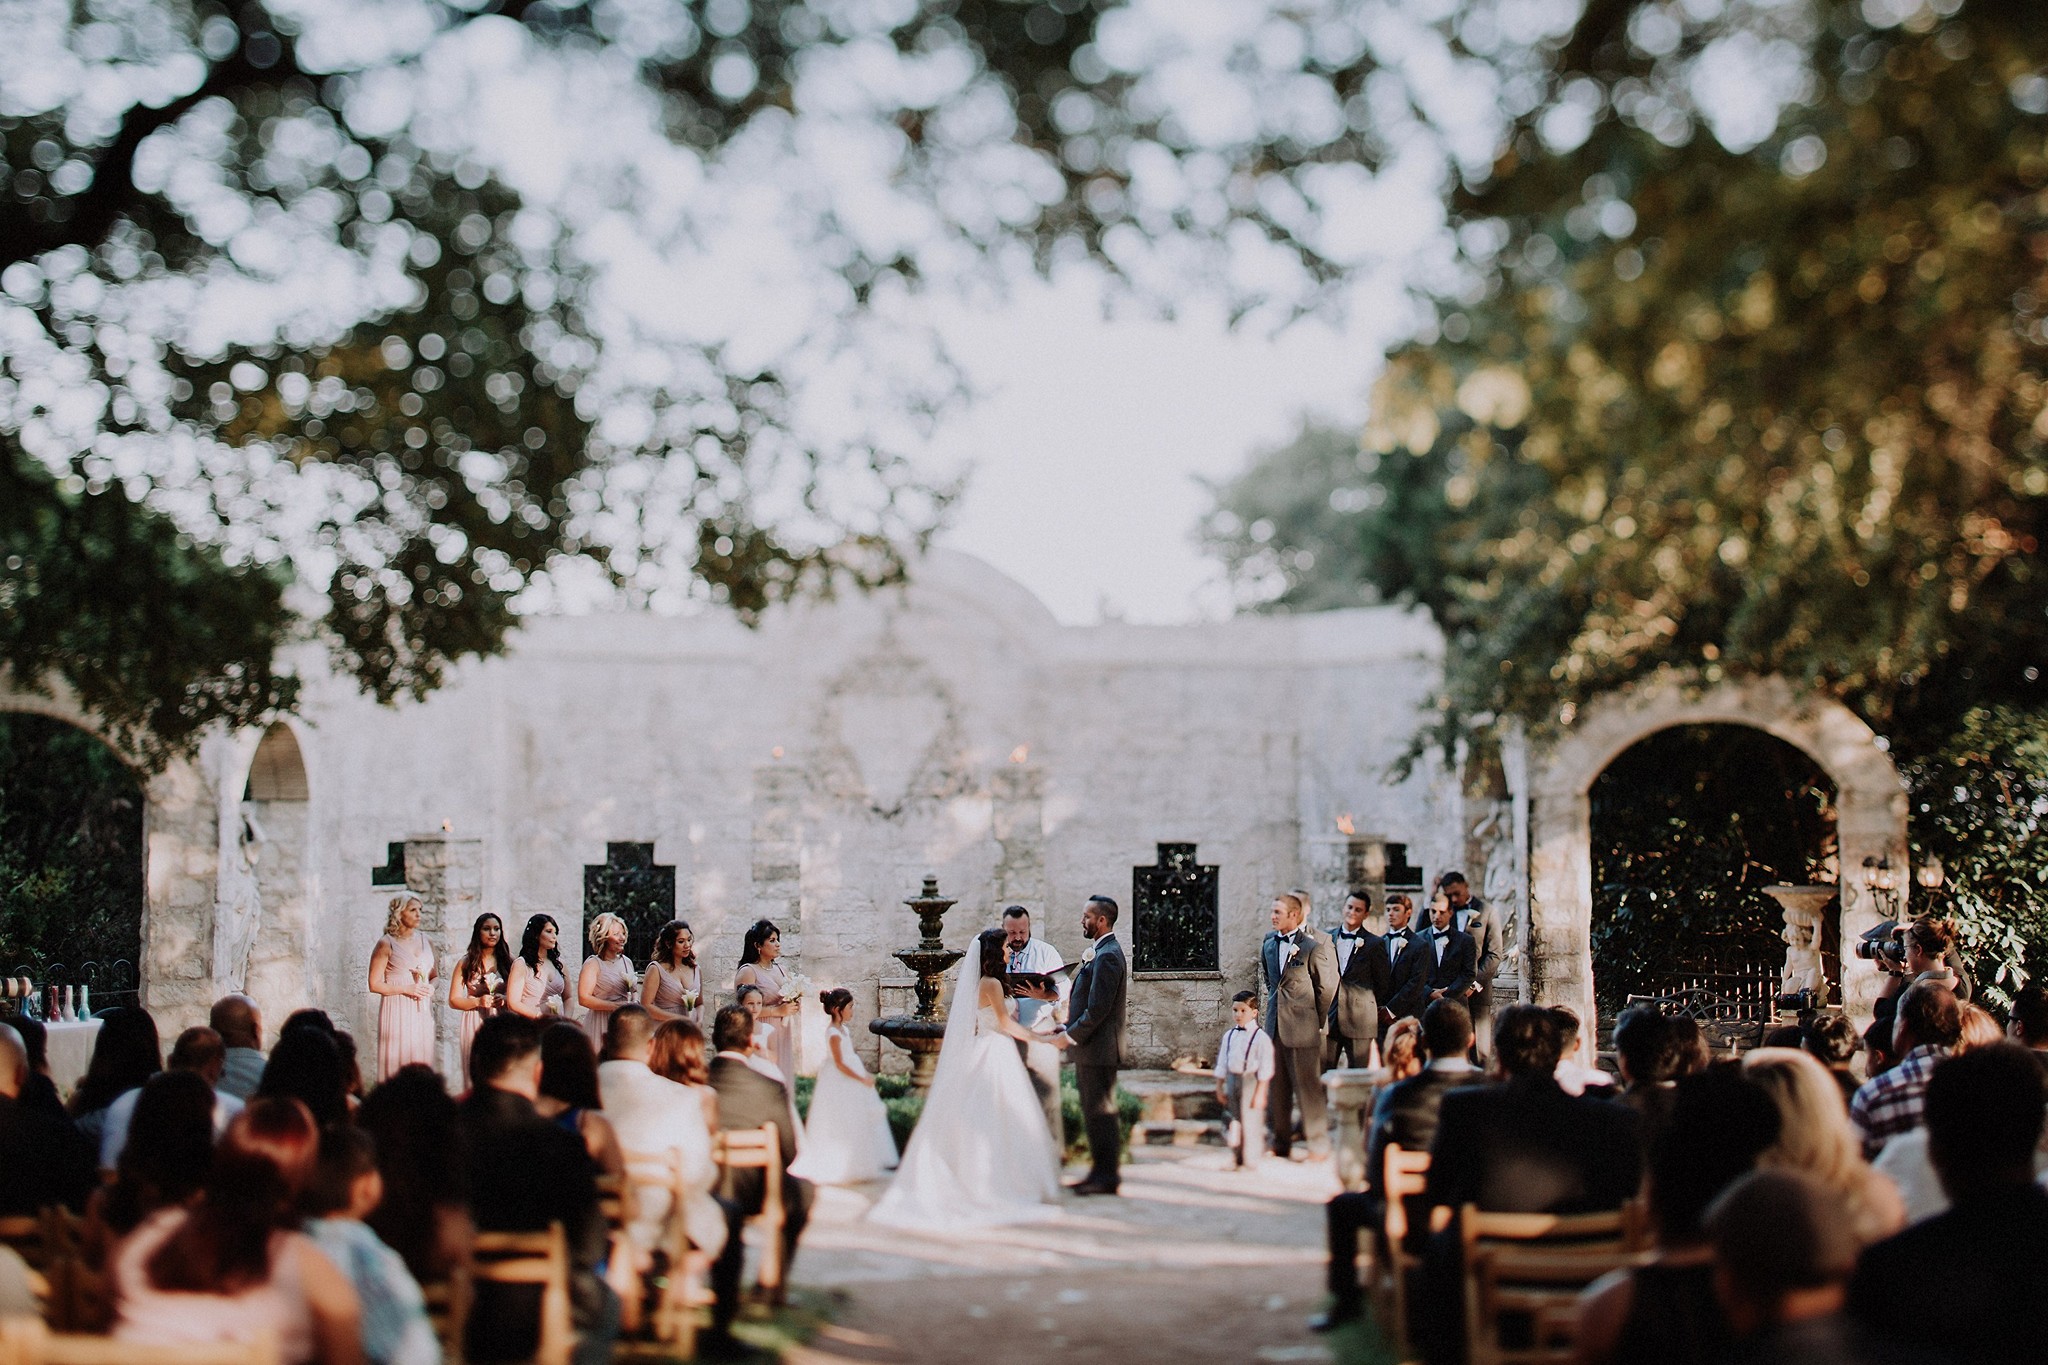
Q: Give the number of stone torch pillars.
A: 4